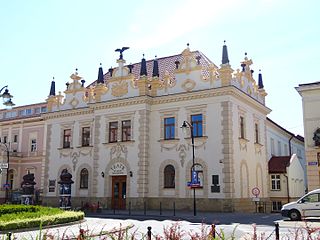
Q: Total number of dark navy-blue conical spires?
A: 6